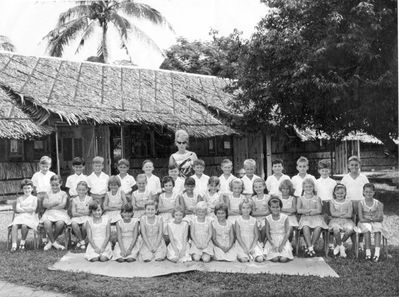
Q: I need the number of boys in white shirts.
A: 13